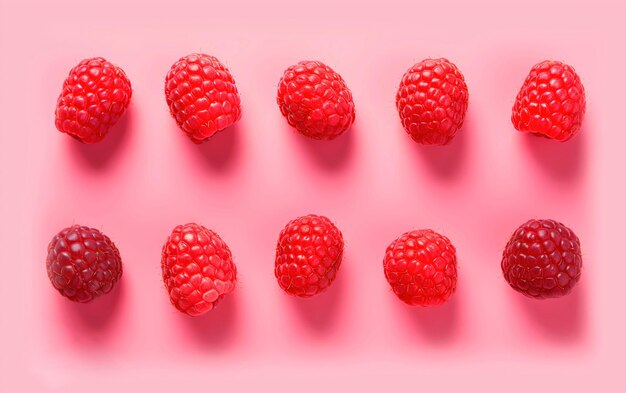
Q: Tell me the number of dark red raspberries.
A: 2